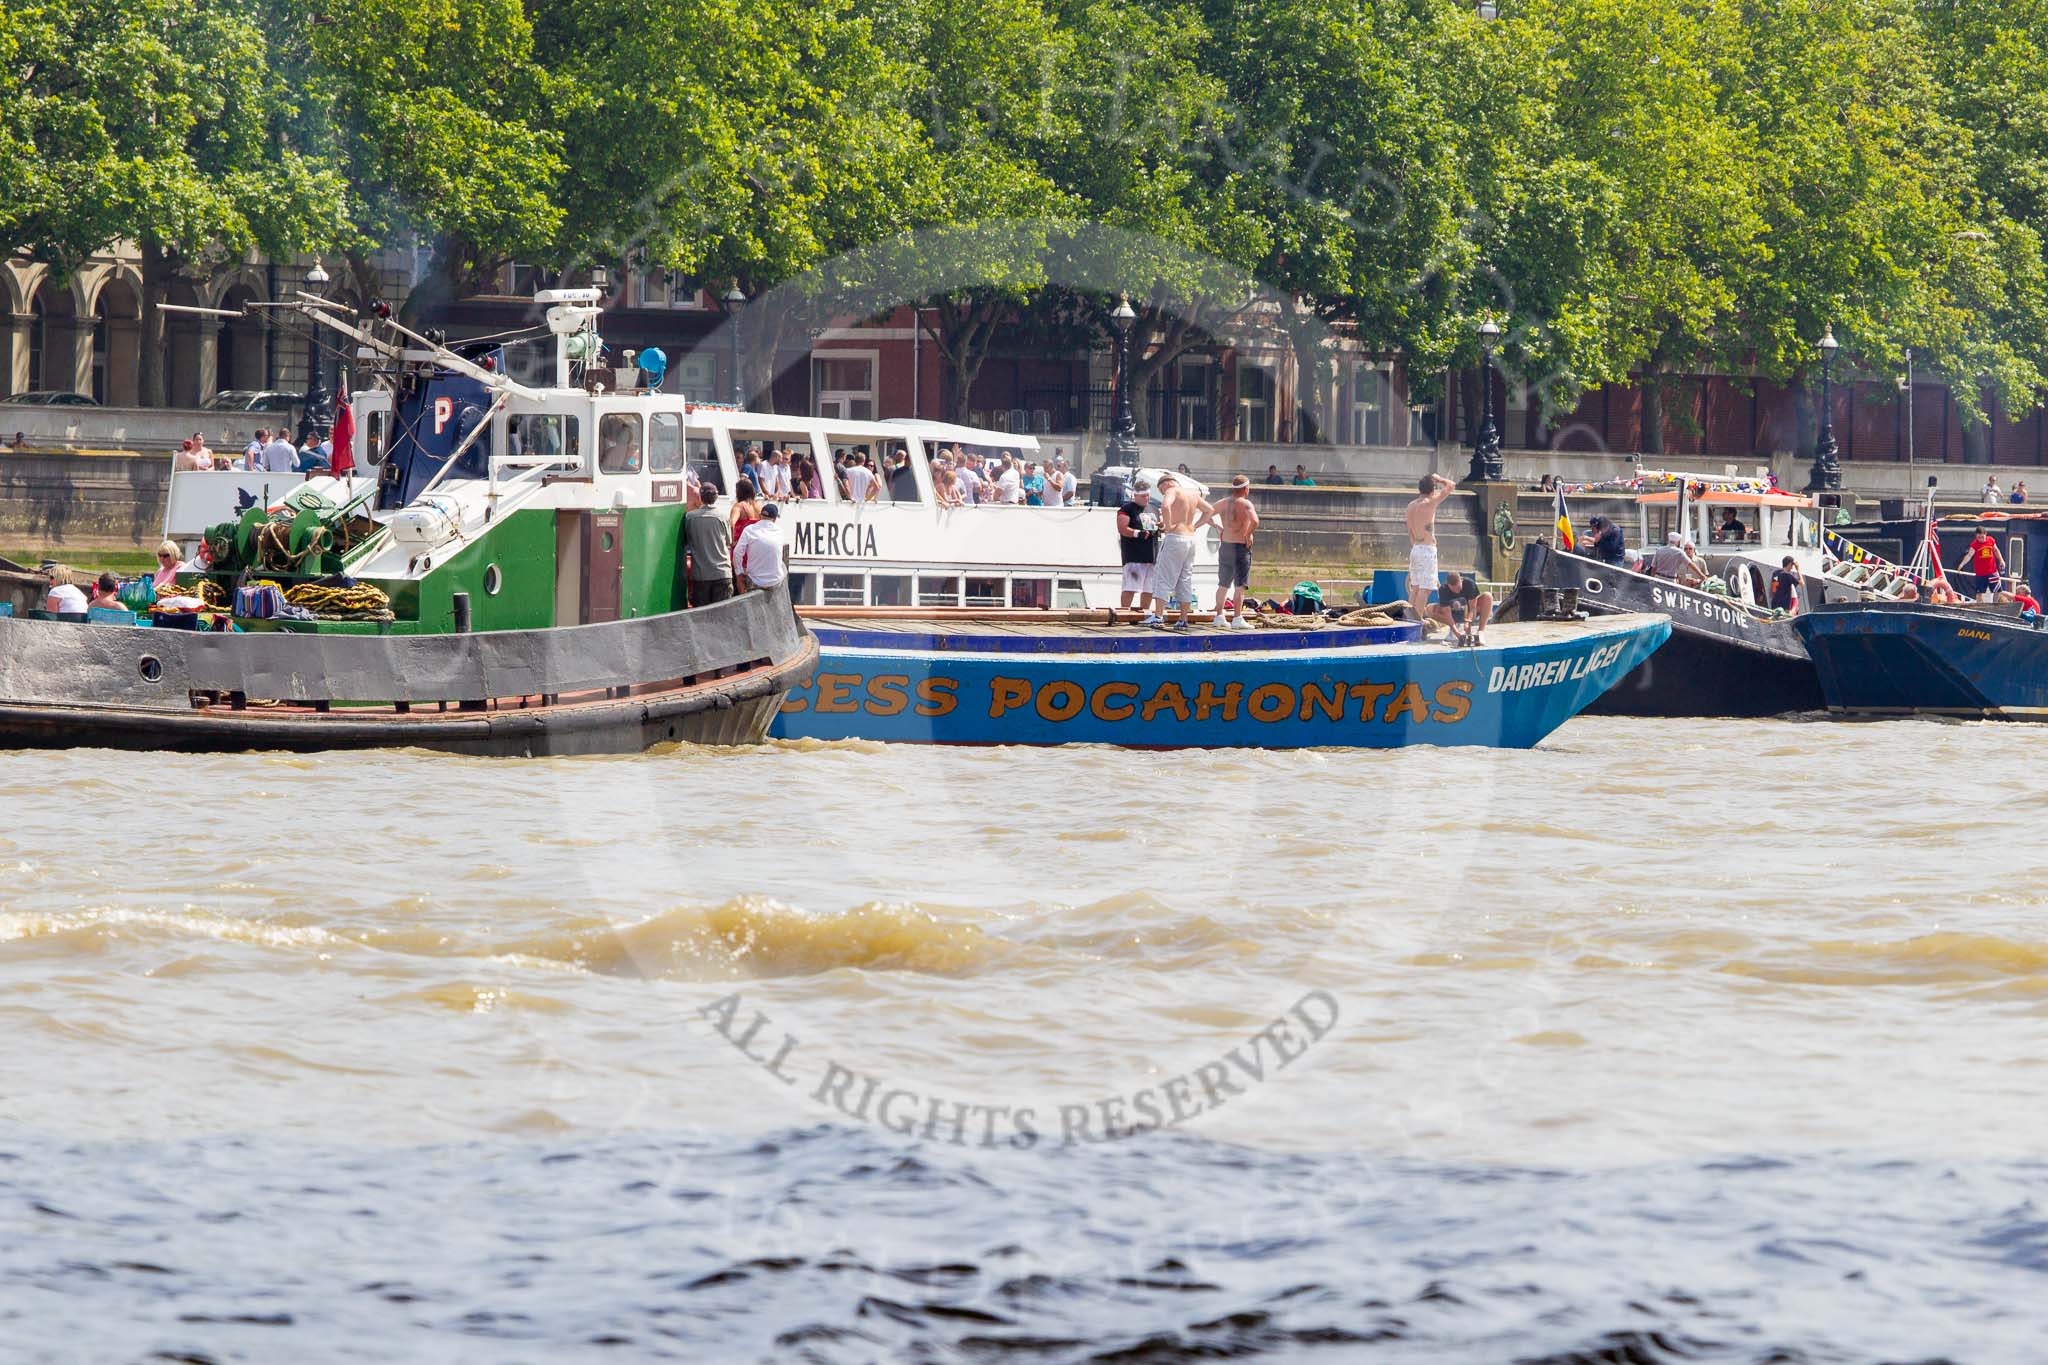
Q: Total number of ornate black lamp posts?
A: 5